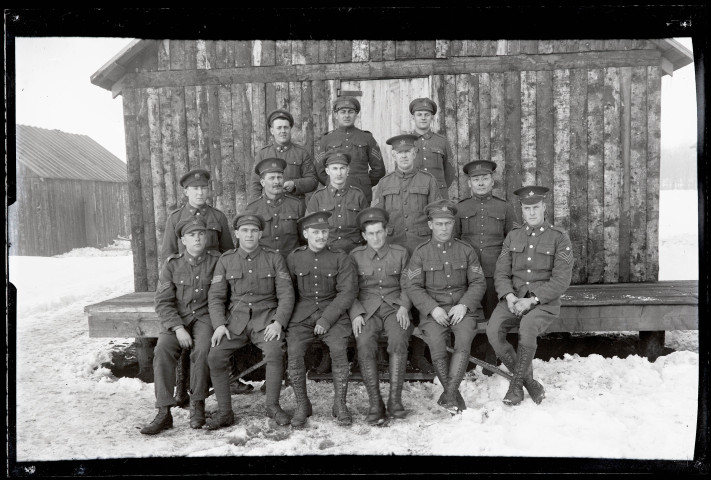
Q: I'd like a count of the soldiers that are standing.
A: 8